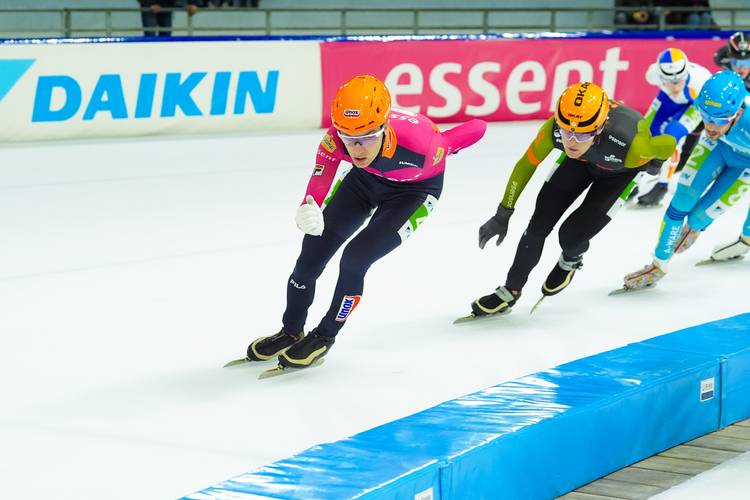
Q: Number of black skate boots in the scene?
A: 5